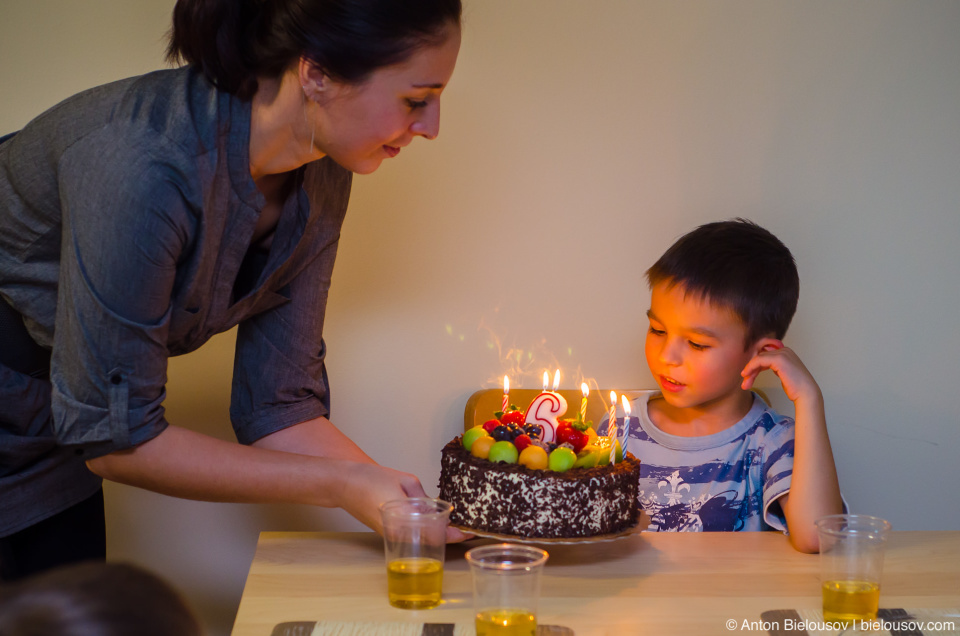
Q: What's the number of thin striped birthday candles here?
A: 5